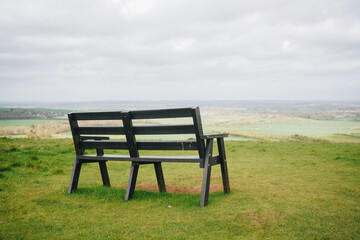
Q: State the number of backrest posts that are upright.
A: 3